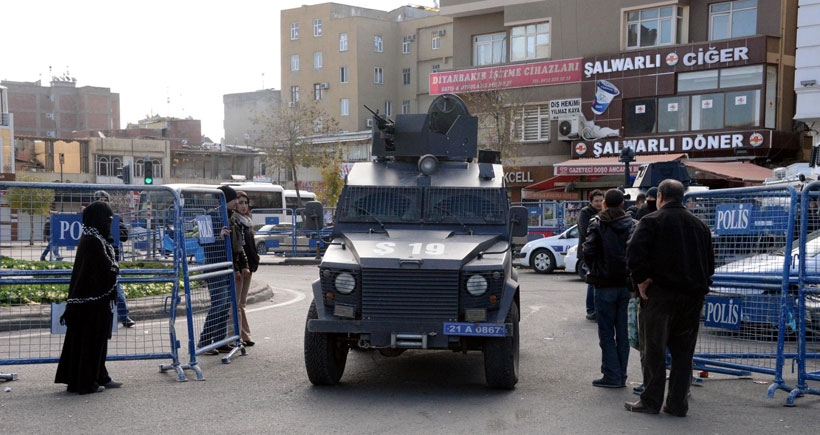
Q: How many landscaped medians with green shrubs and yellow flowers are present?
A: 1